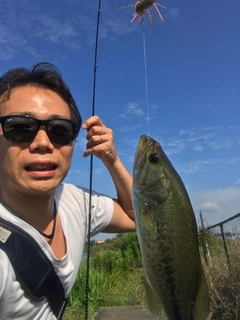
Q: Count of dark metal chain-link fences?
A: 1